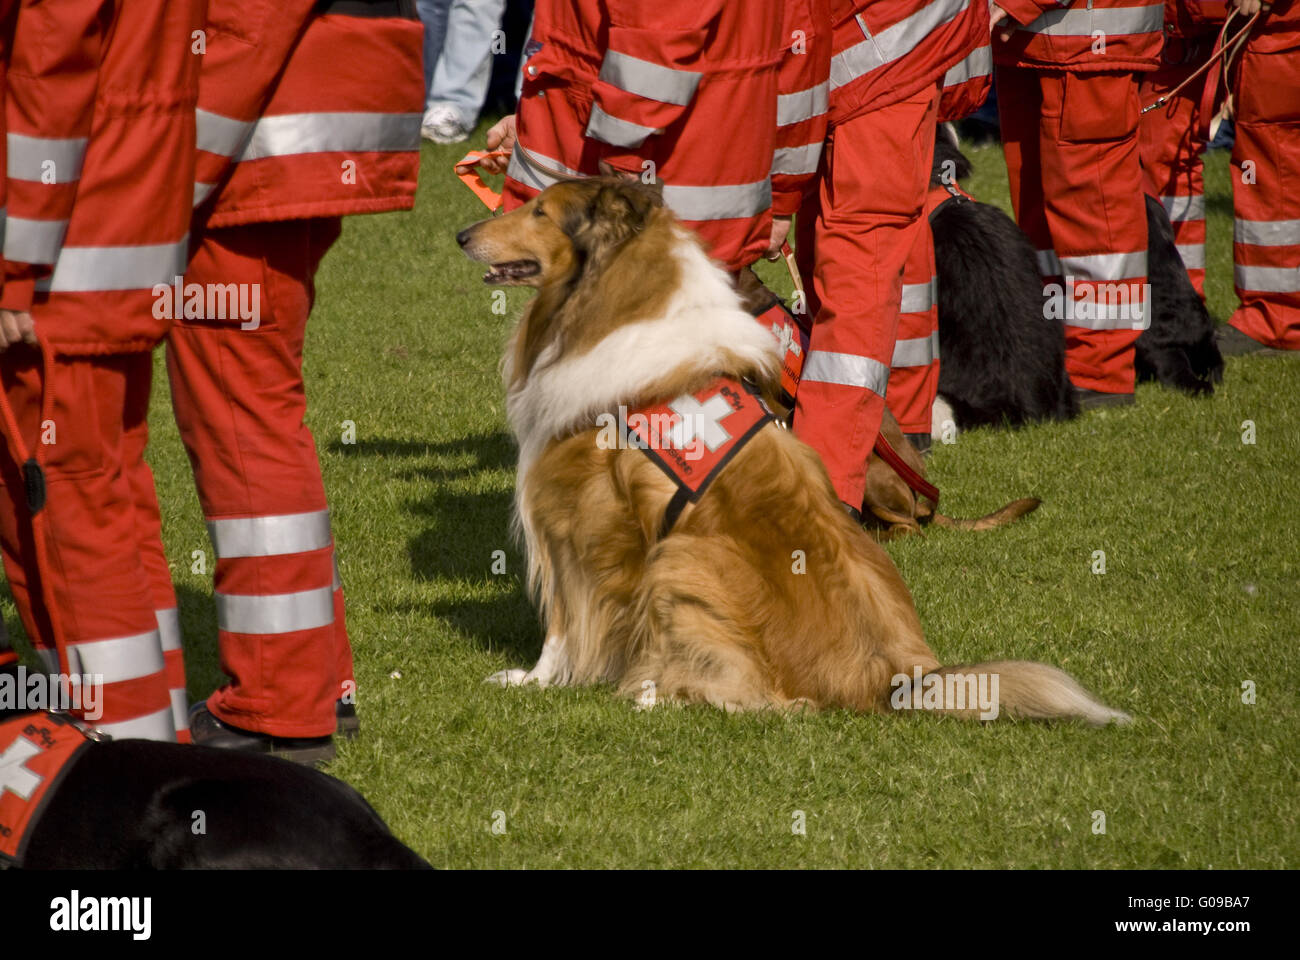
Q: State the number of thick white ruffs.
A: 1